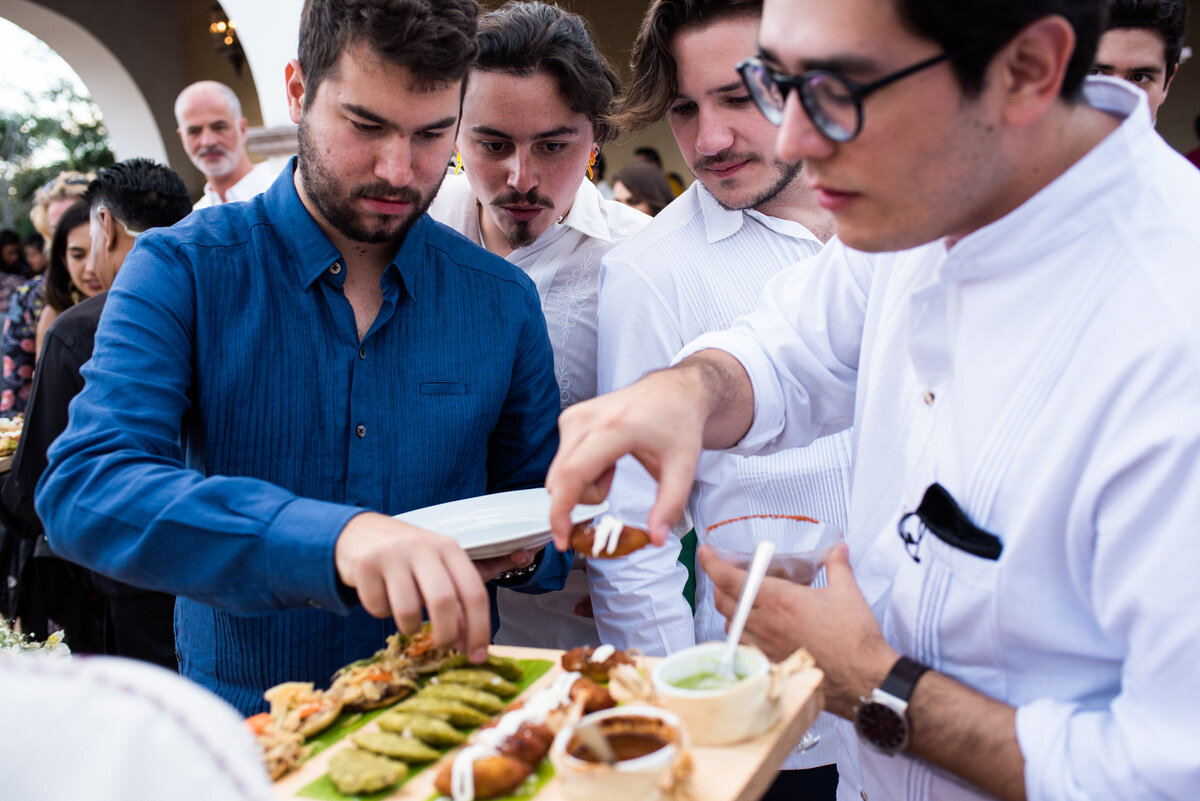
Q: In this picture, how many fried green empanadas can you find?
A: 7